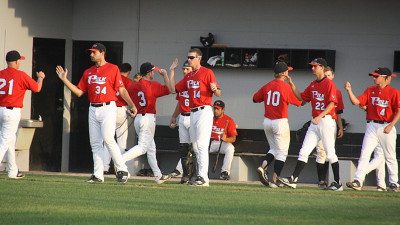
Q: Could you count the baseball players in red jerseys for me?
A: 11